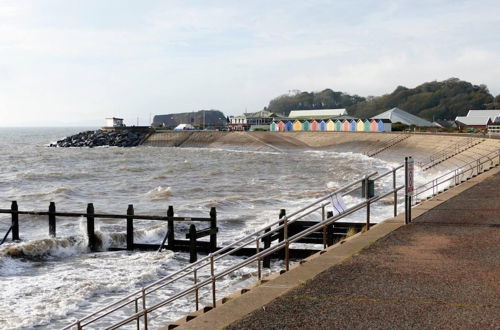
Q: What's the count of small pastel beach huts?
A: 15